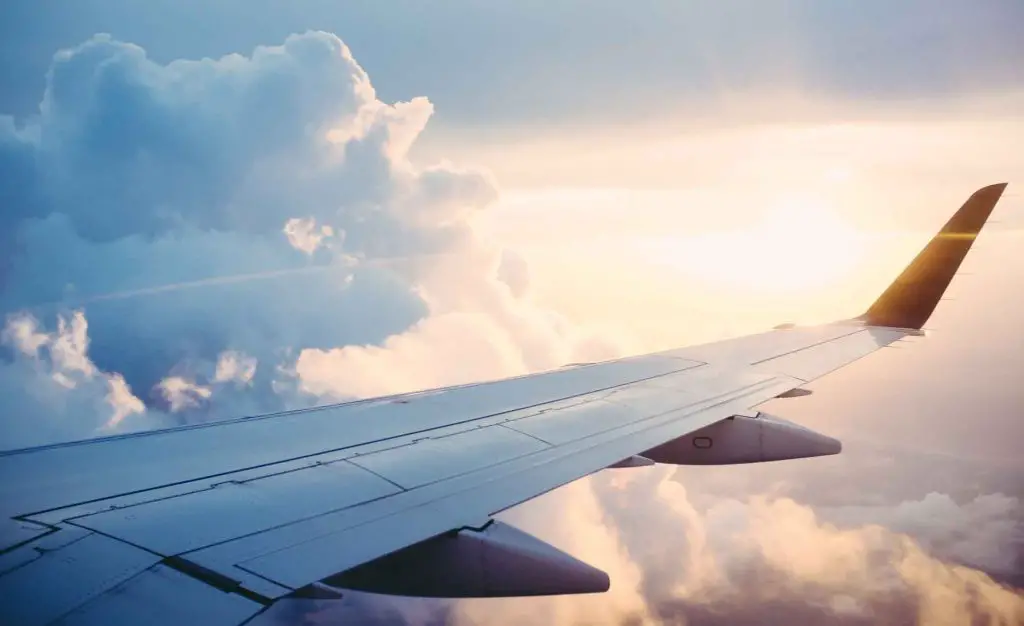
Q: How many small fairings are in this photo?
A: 3